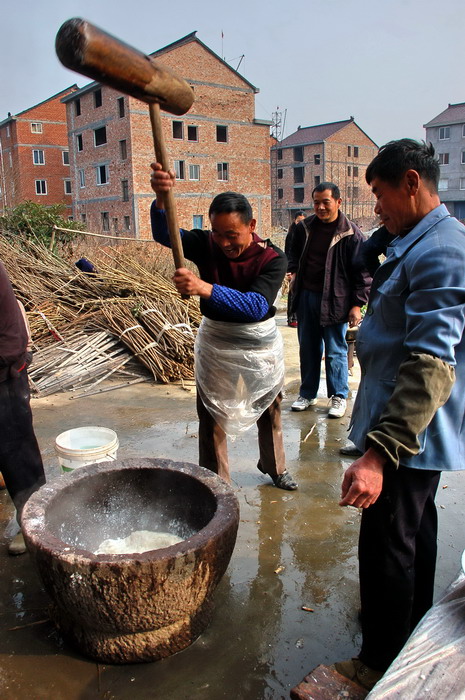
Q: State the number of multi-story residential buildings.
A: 4